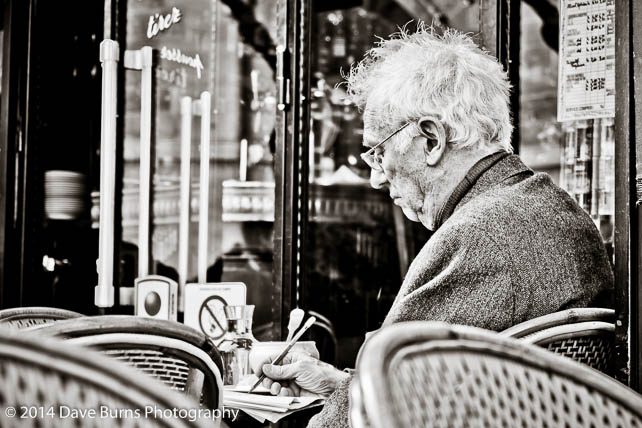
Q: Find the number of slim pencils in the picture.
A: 1